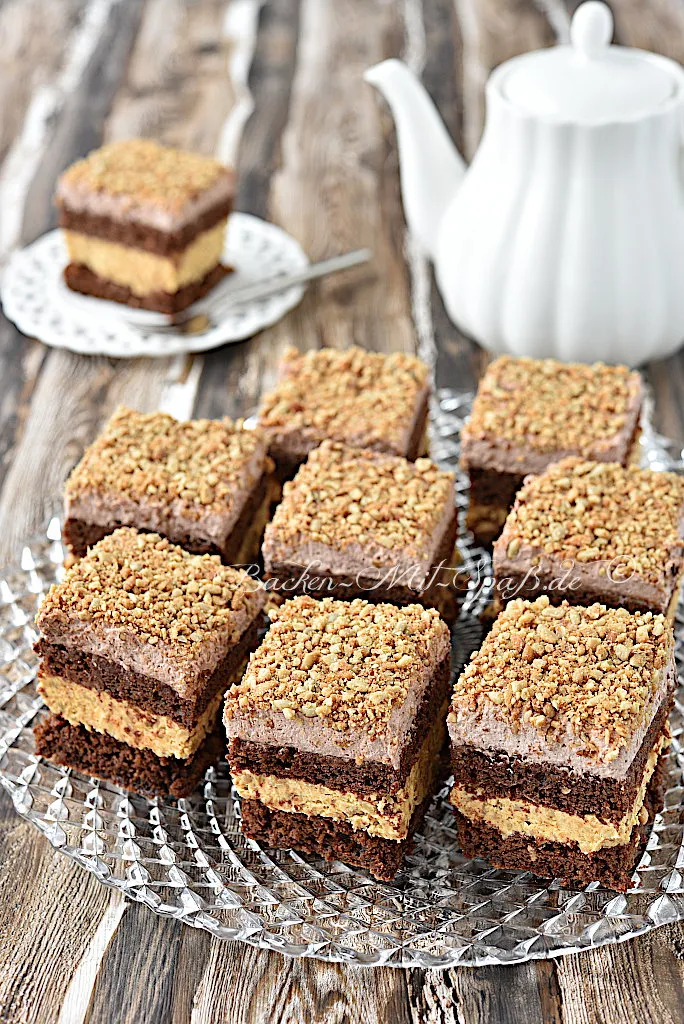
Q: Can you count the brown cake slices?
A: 9